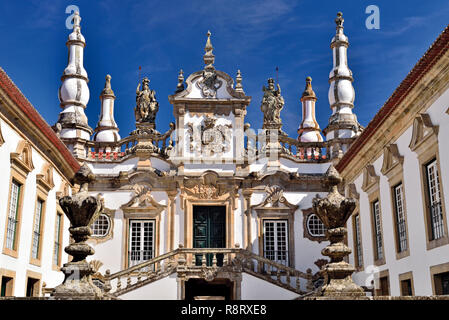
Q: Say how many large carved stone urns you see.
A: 2